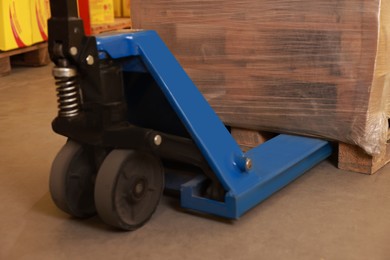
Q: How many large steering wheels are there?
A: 2